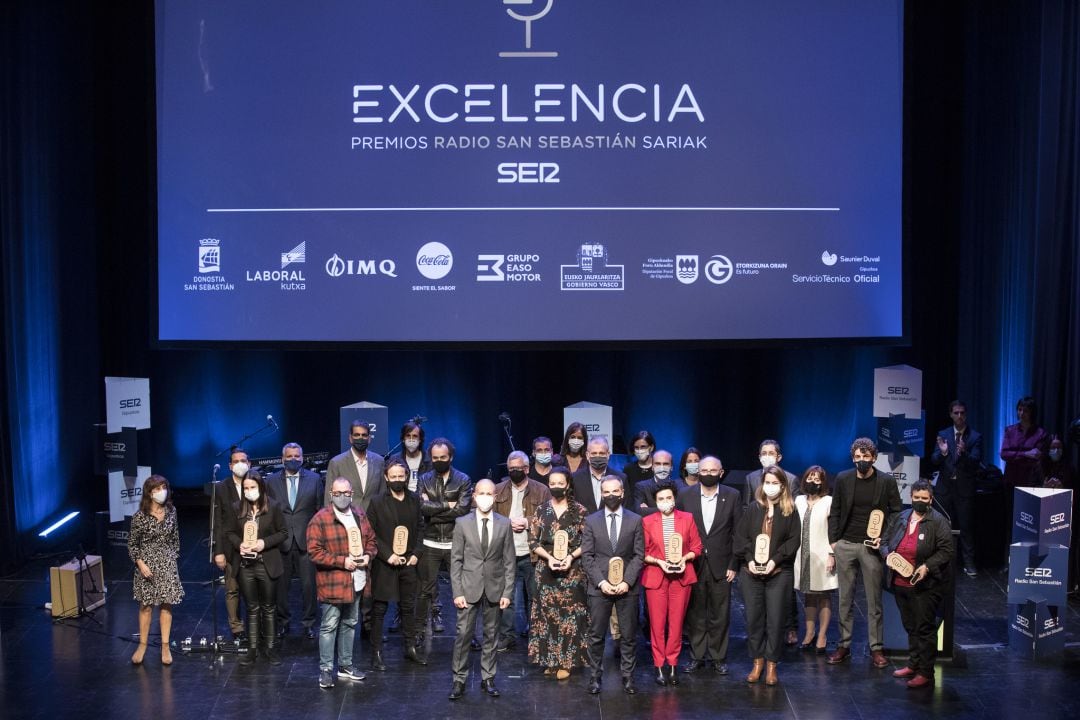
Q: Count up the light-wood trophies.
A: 9